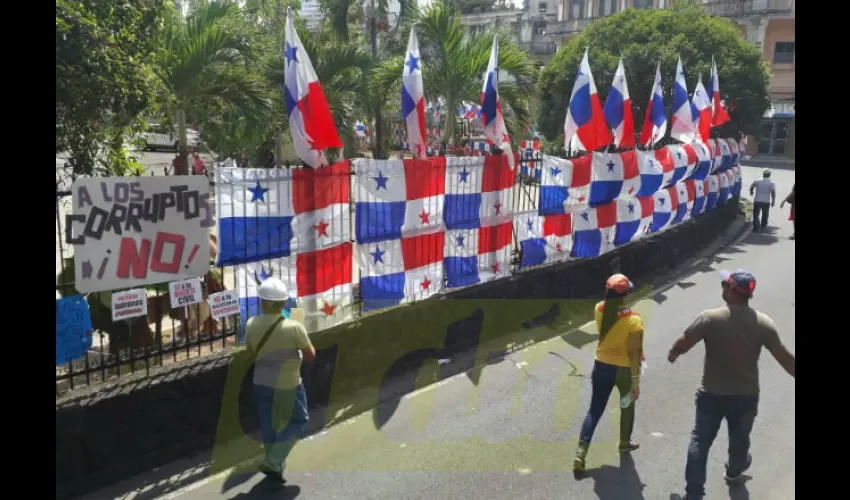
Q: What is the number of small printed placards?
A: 3